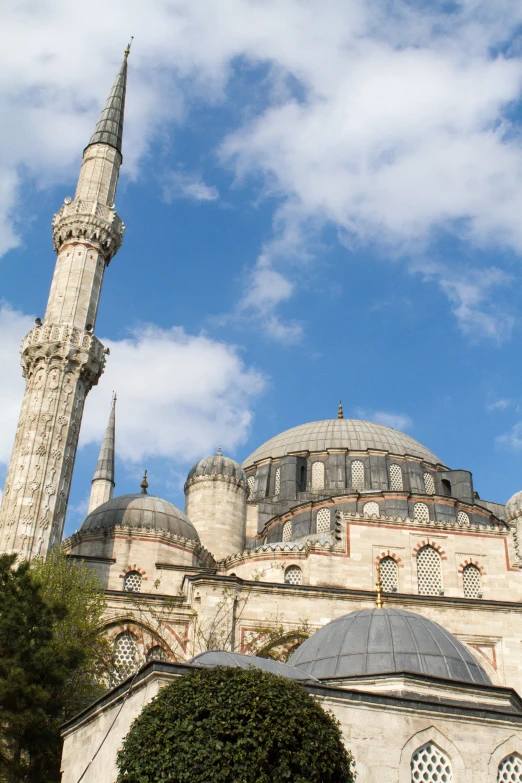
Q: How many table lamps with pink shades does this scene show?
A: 0